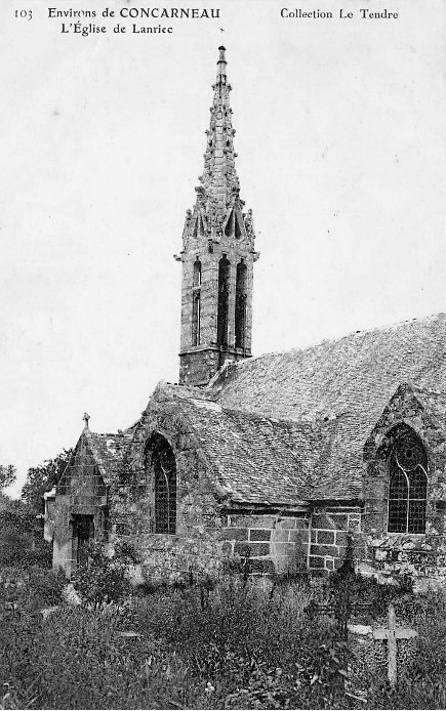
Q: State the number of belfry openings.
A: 3